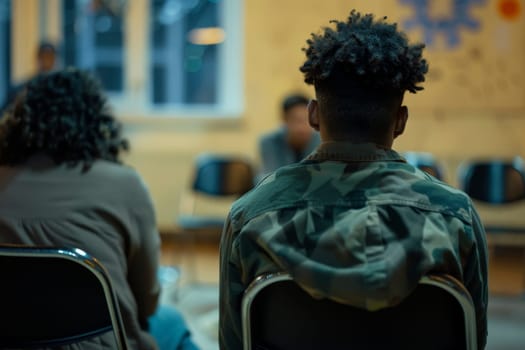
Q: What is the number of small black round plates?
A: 0